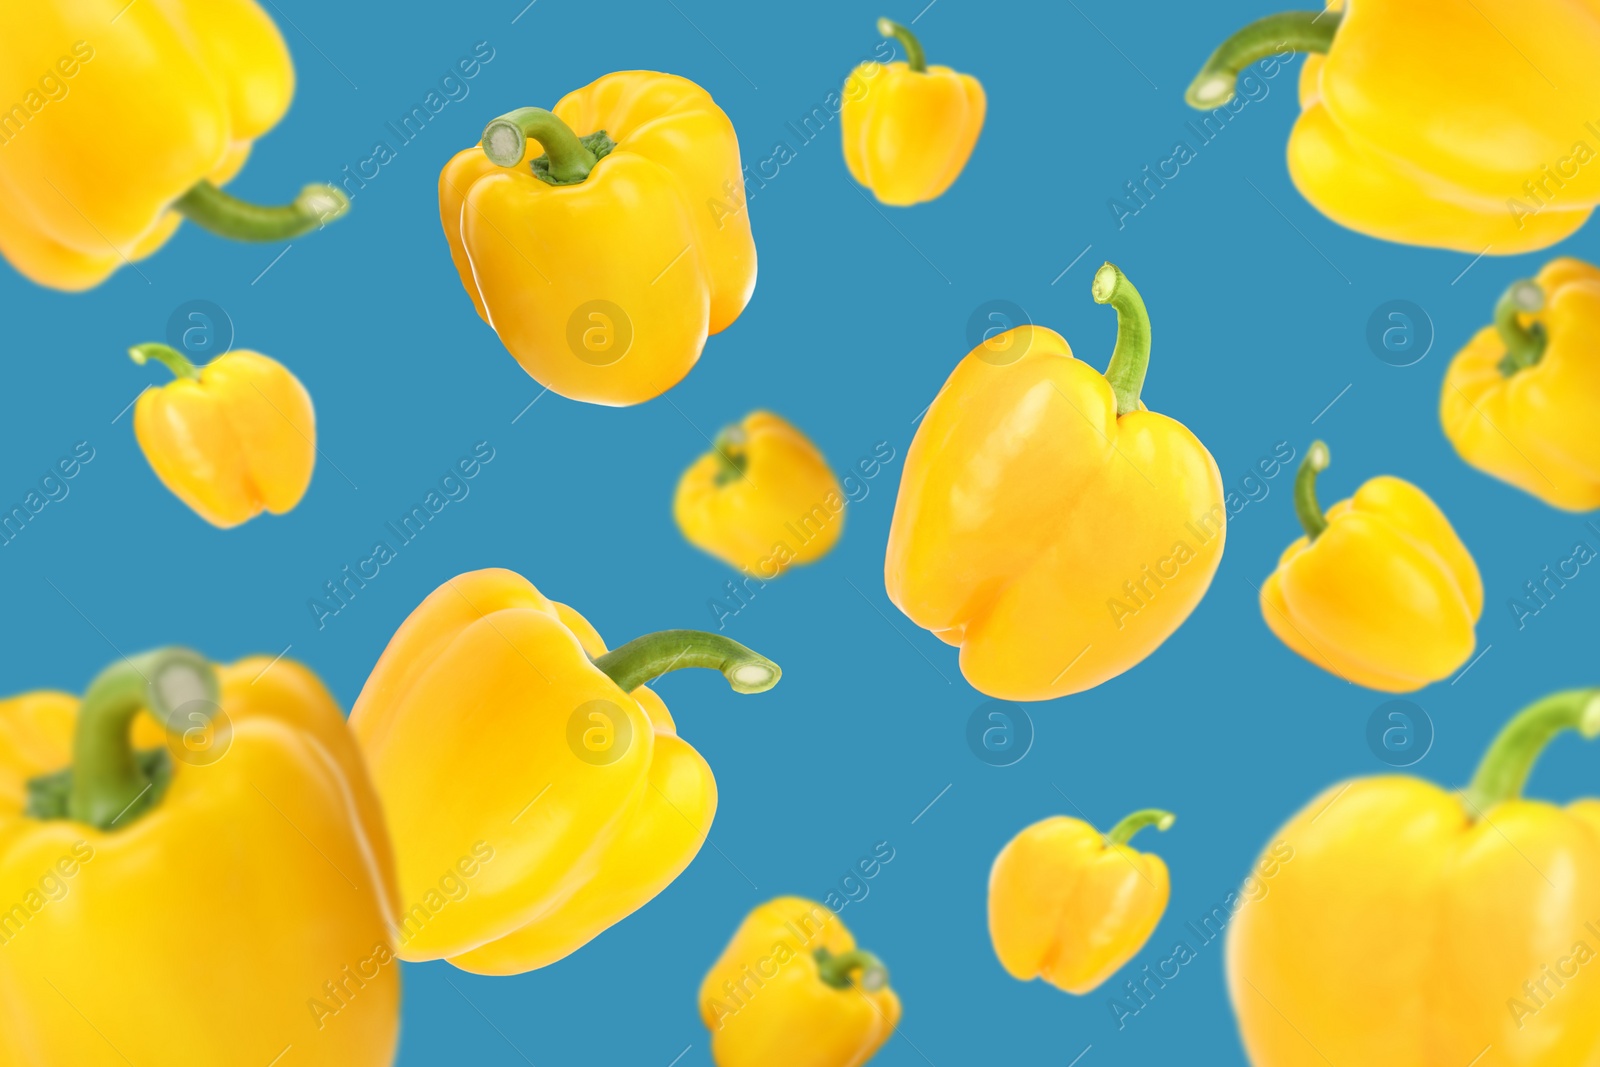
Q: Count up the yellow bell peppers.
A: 14